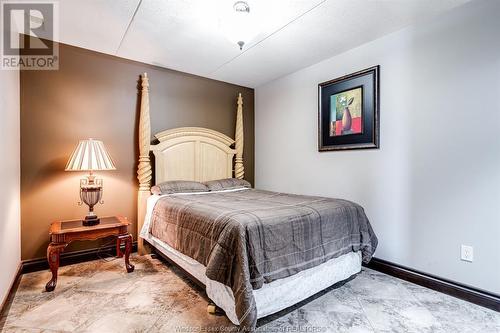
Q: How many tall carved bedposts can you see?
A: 2